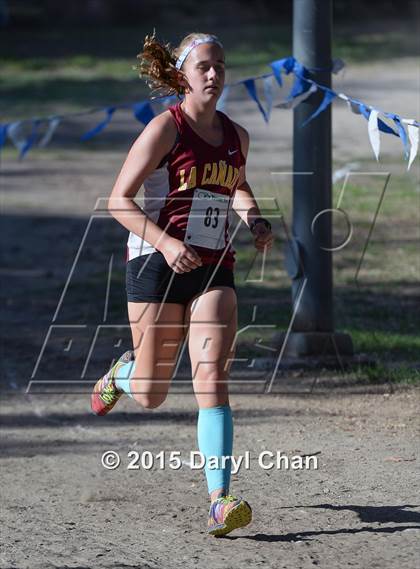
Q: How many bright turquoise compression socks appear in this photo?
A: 2